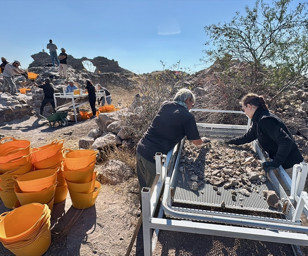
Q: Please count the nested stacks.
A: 5